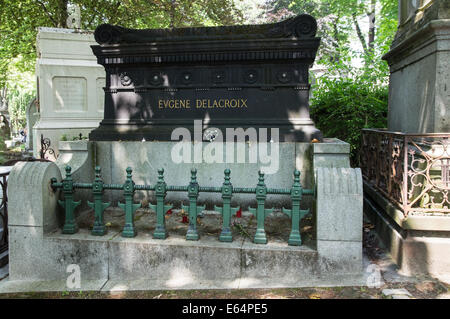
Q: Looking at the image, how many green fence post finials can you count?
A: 8